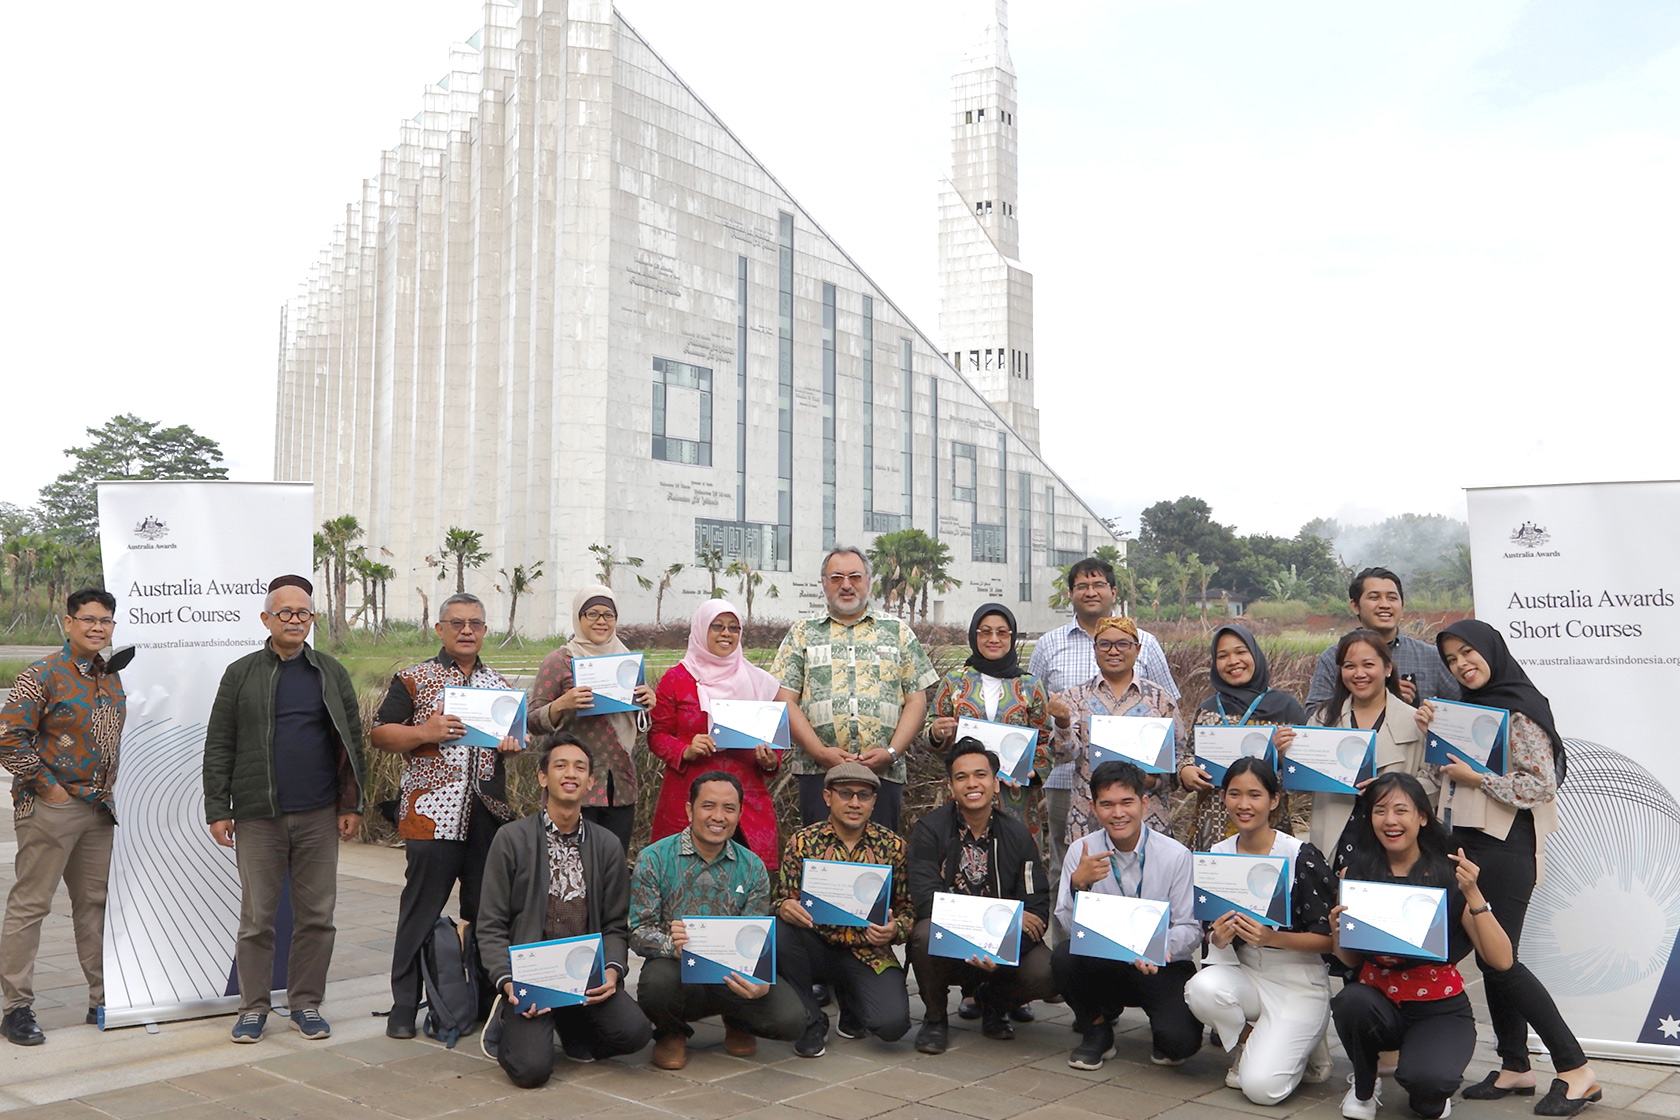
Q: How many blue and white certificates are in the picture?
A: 15